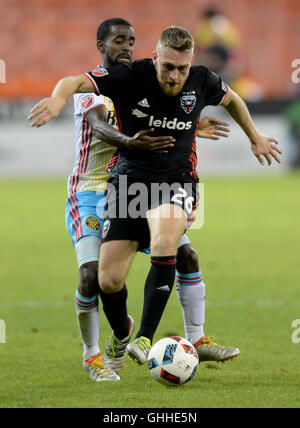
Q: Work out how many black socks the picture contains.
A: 2